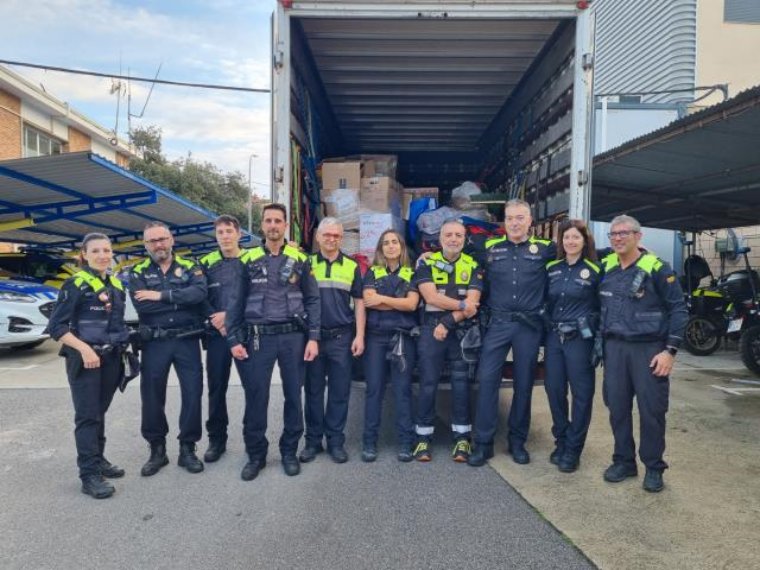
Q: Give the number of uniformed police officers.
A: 10